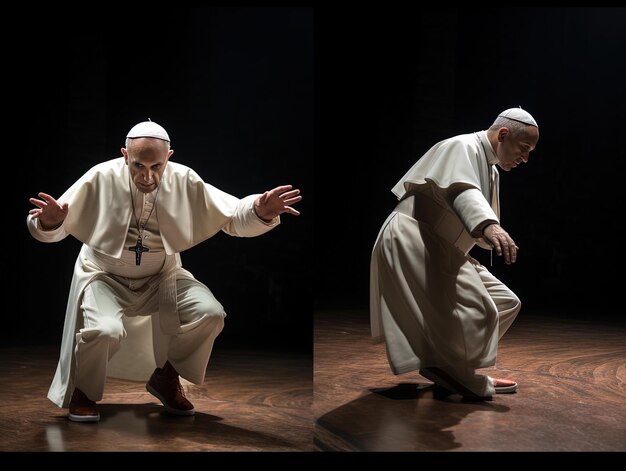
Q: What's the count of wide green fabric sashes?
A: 0